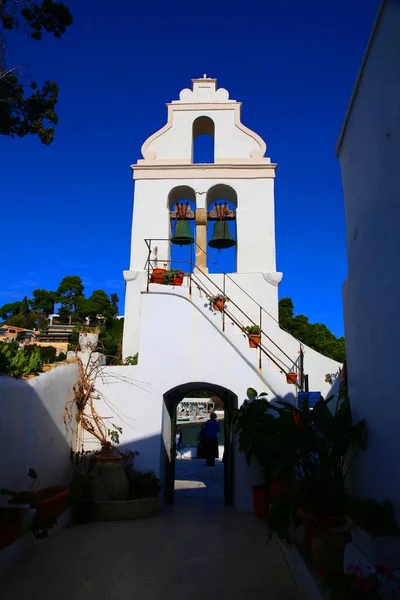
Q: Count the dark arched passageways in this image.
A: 1